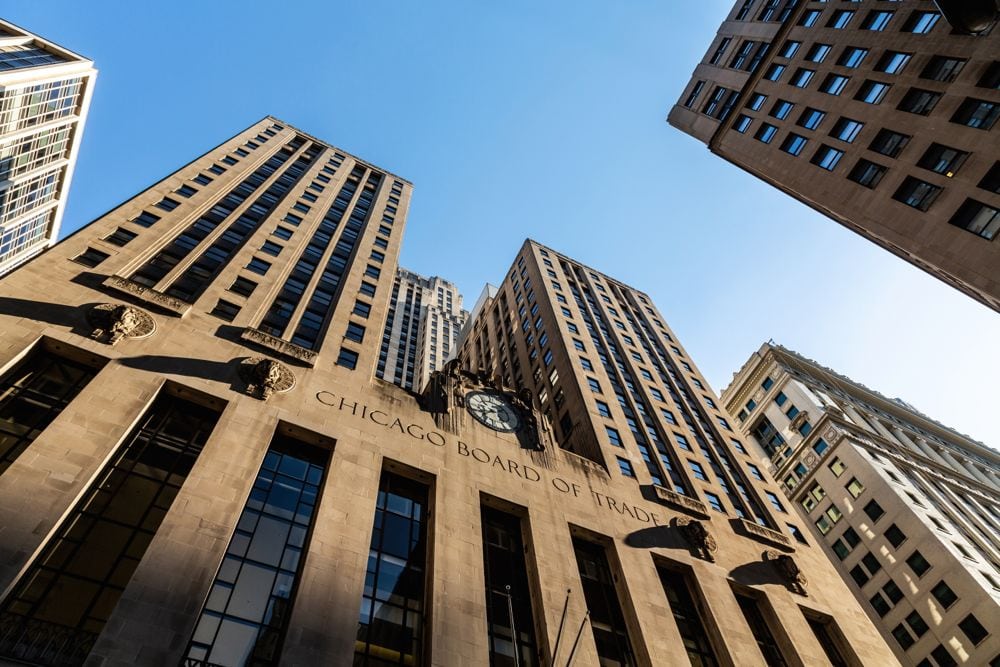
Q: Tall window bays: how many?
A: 9